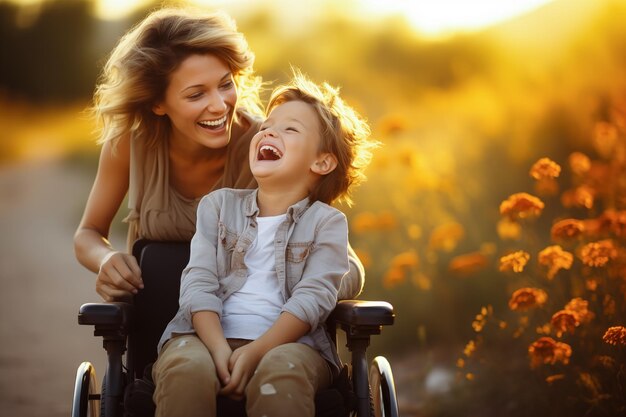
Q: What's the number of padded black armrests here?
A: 2